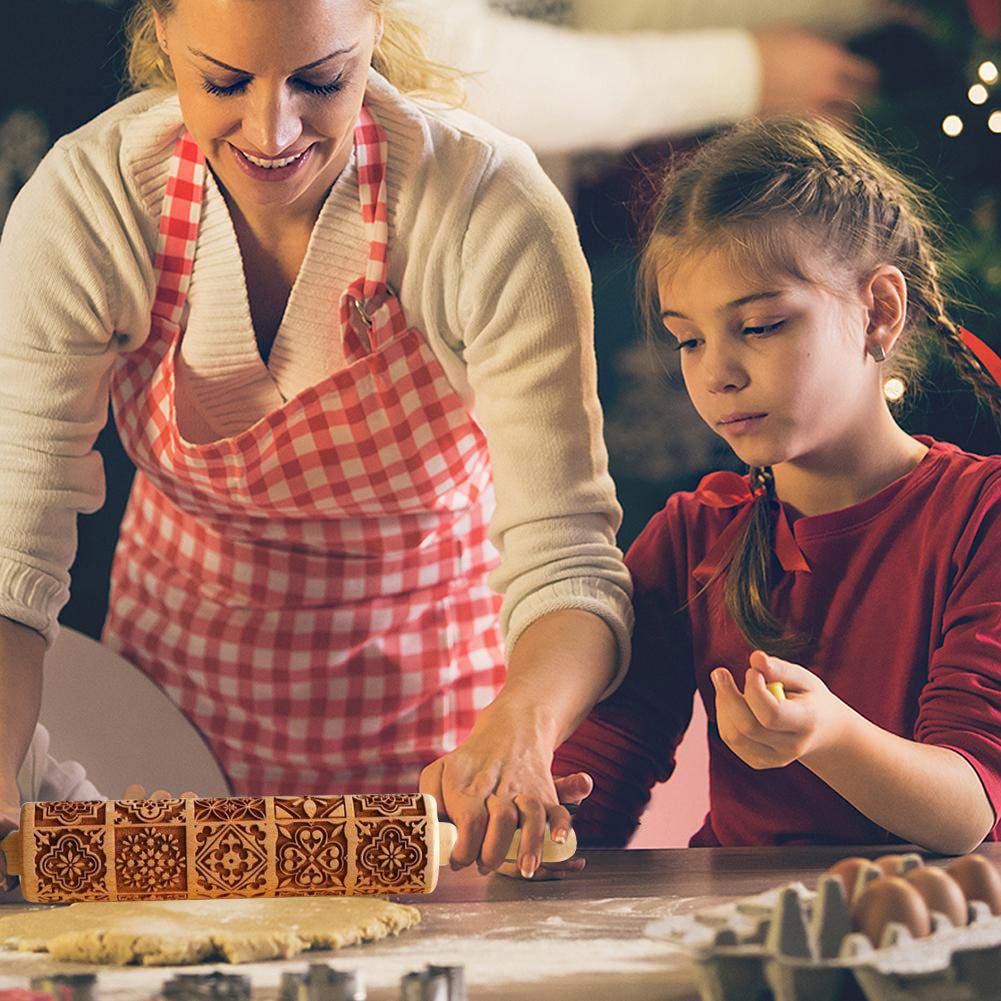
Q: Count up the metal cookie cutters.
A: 4